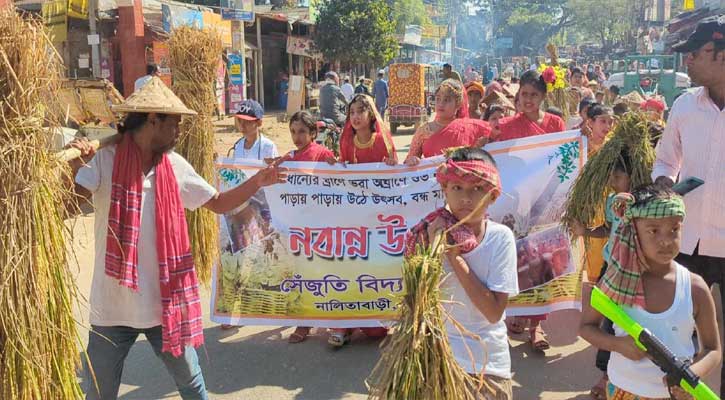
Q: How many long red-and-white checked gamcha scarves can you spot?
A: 1